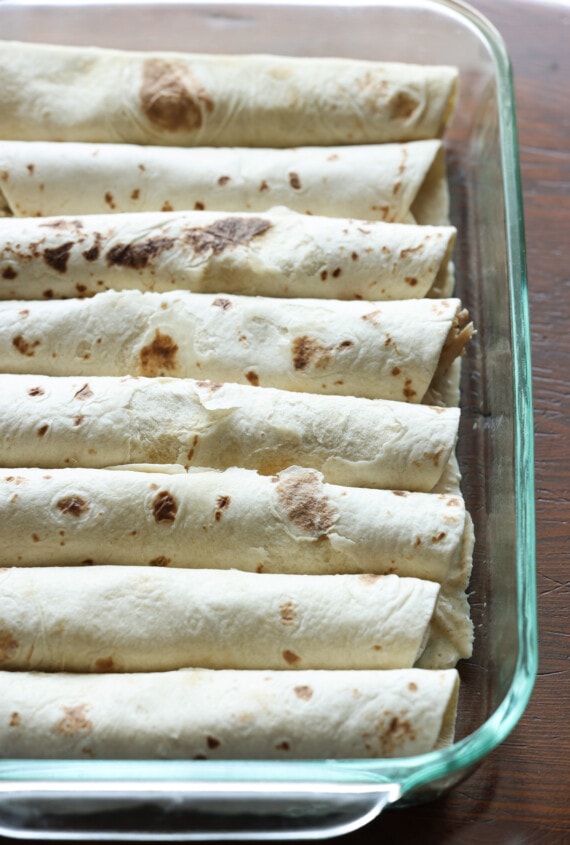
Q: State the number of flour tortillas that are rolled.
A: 8